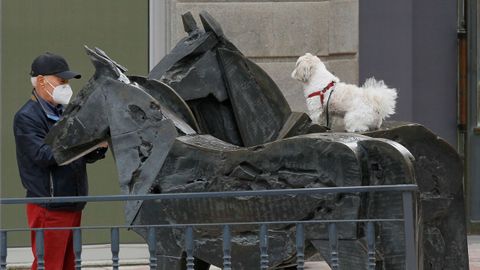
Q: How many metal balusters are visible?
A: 11